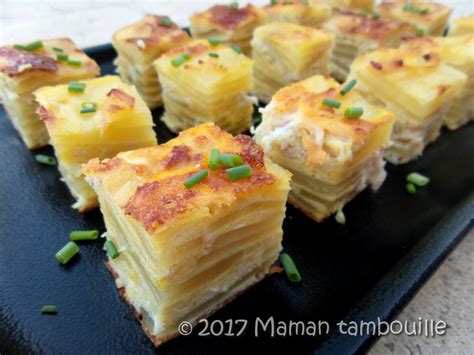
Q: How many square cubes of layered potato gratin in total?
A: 15